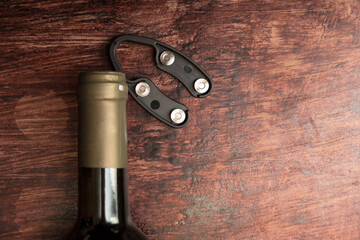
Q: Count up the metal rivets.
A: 4